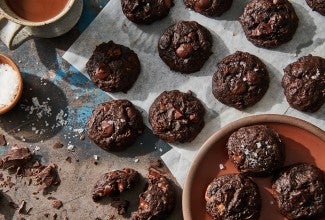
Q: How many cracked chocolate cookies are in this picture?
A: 1